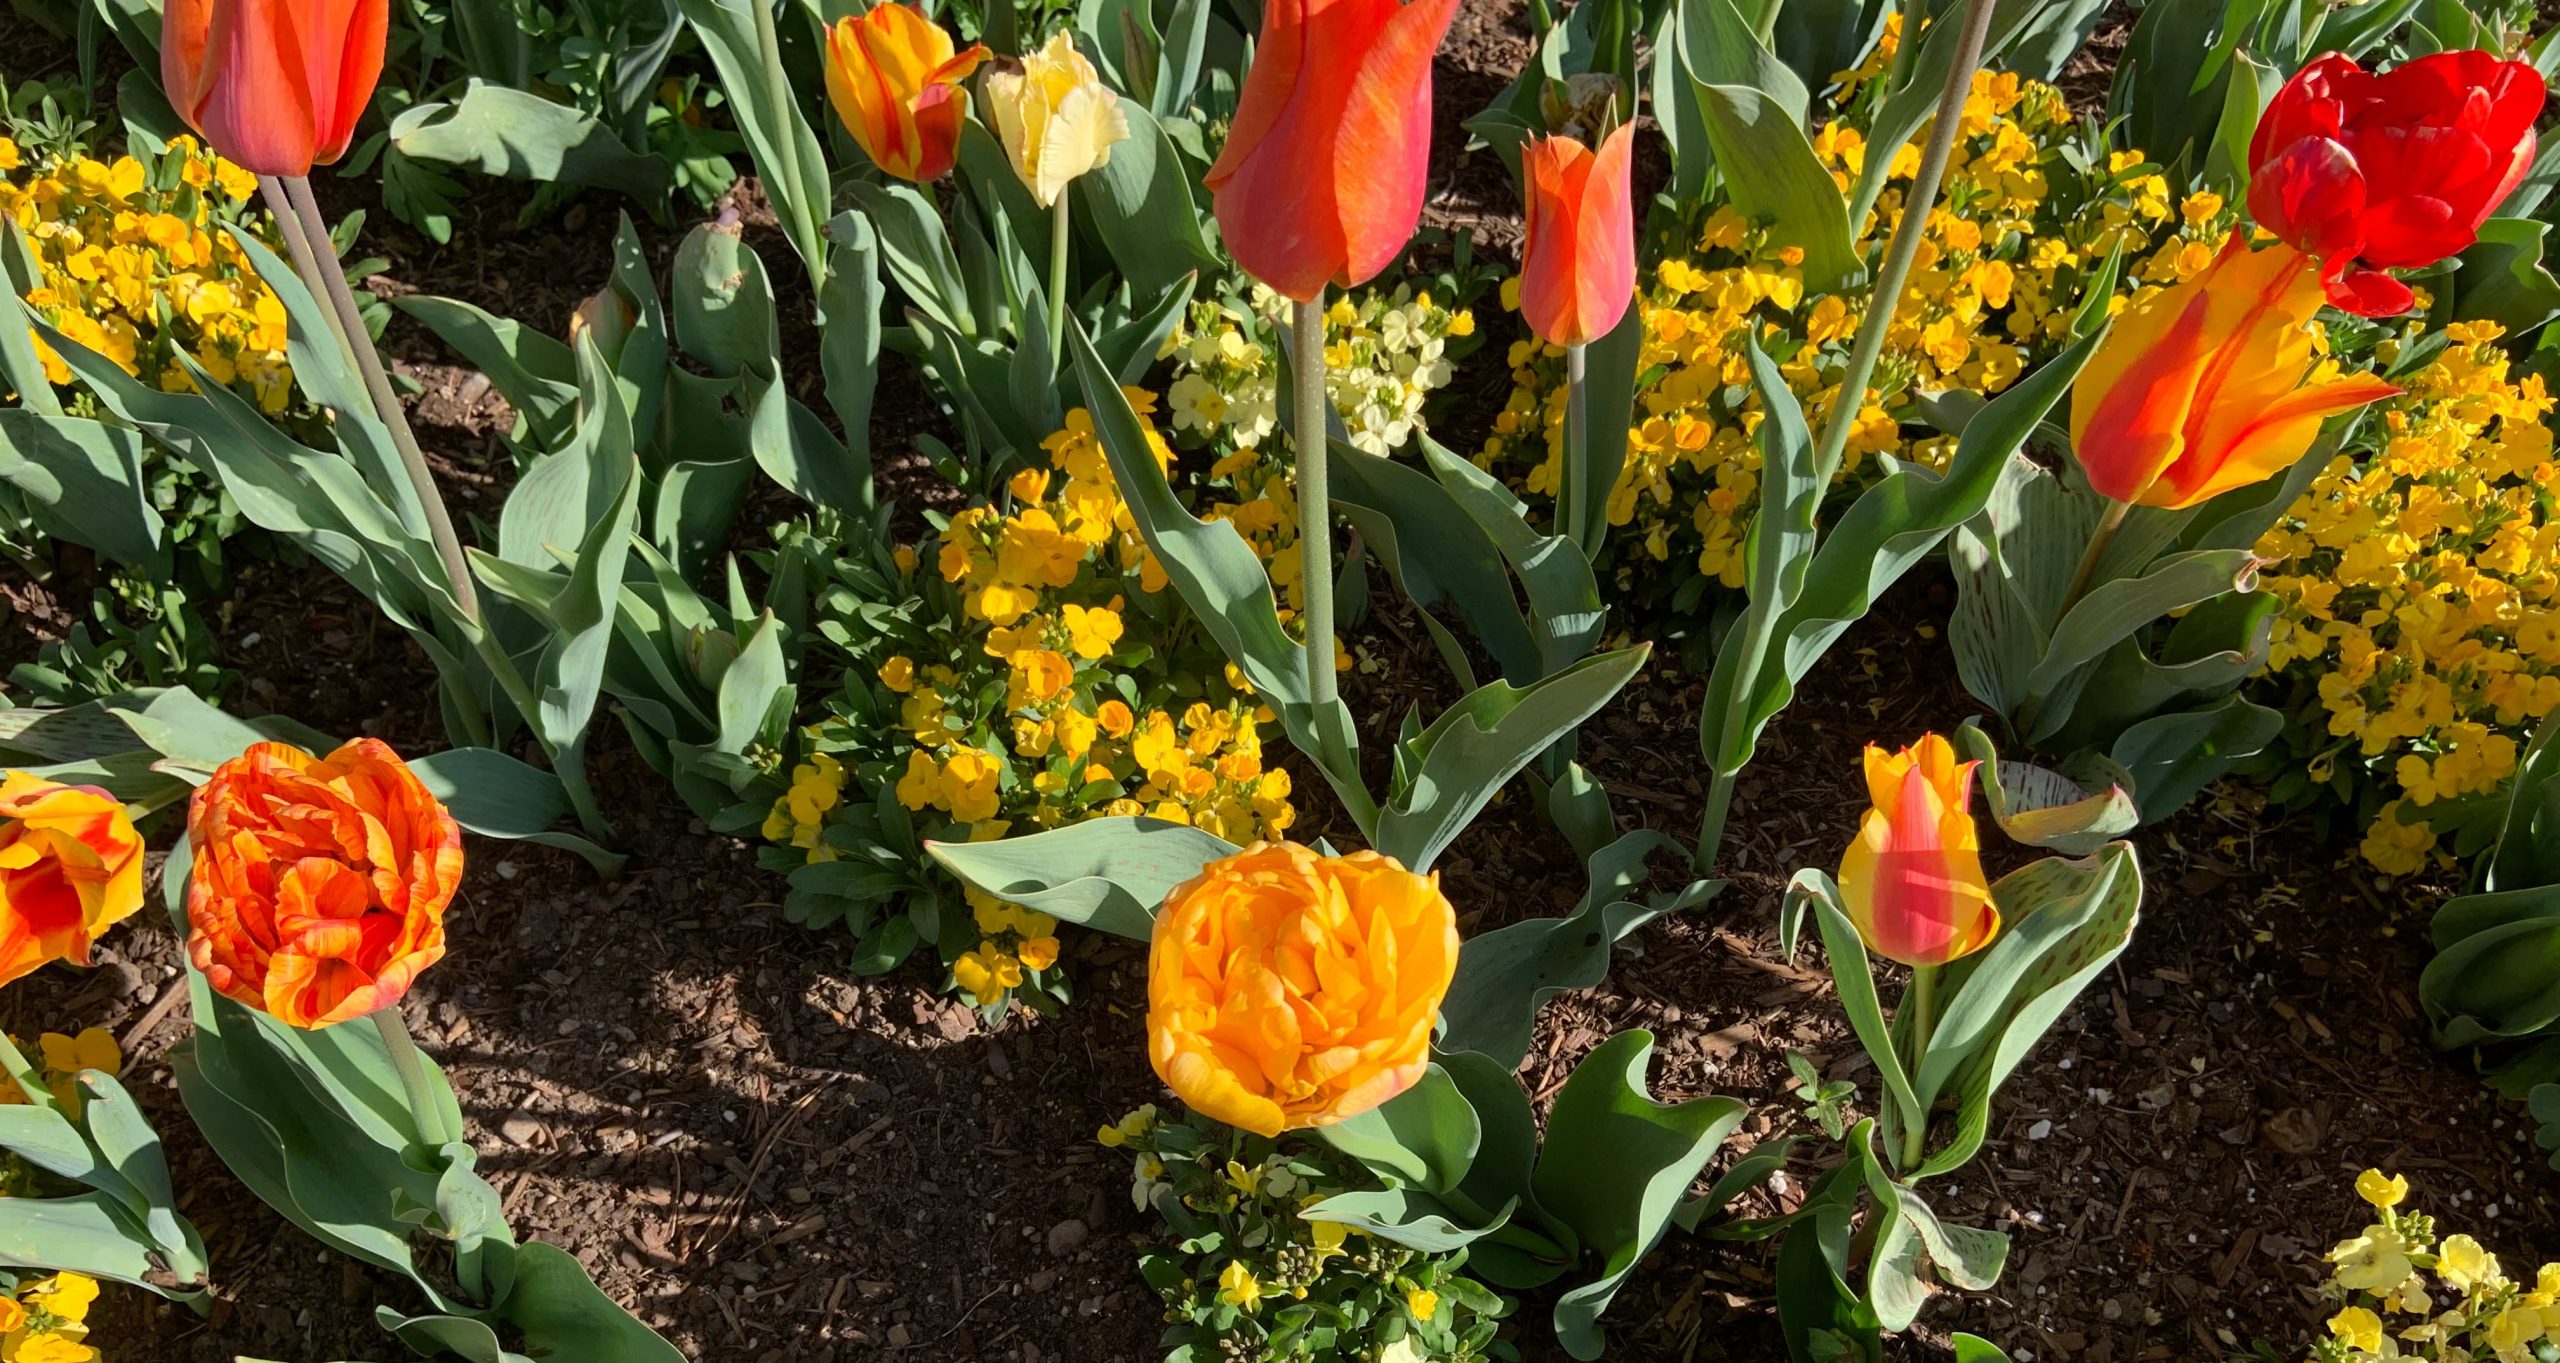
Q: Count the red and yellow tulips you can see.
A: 4